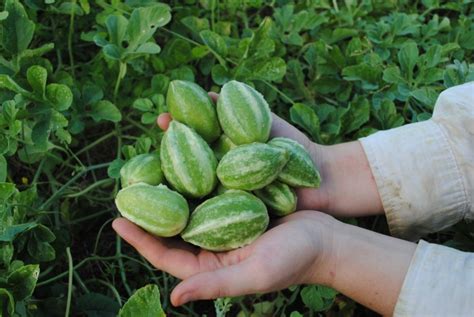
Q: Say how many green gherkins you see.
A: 10